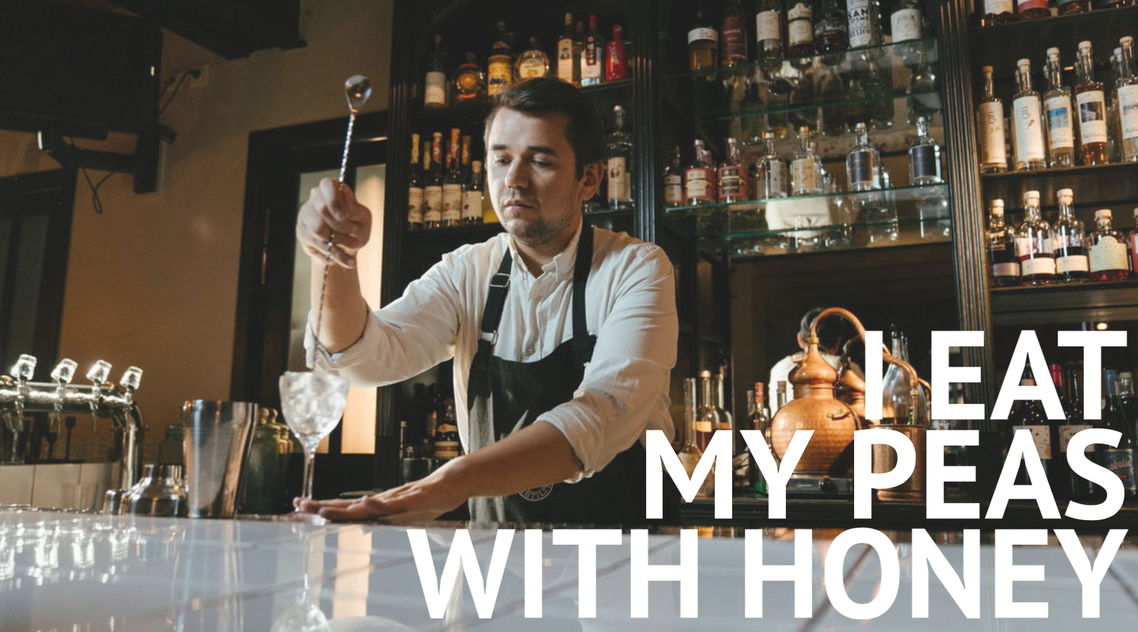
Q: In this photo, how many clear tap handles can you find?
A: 4